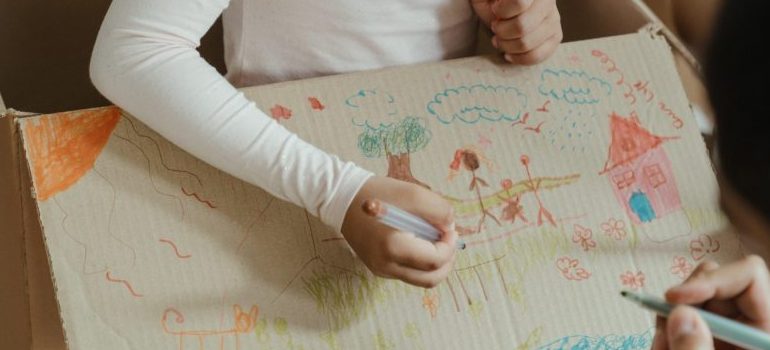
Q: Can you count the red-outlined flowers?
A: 6